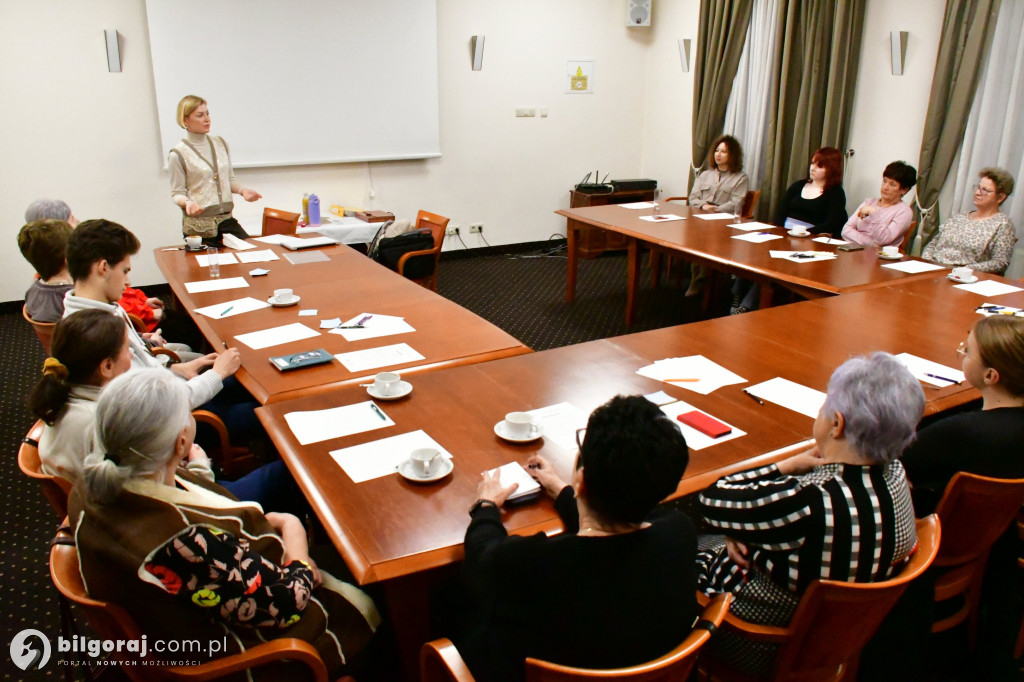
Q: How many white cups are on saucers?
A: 8